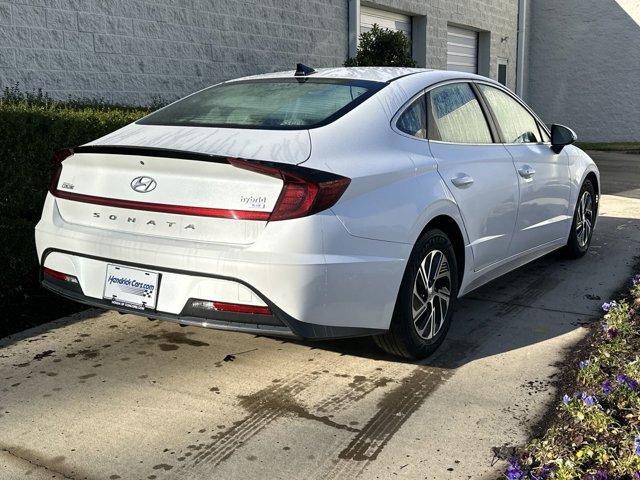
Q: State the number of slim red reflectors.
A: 2